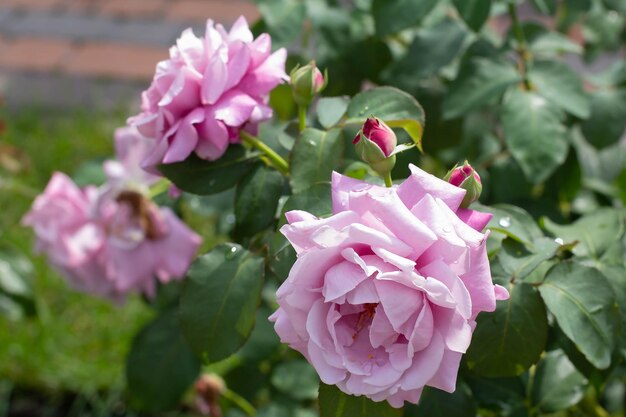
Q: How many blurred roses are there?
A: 2